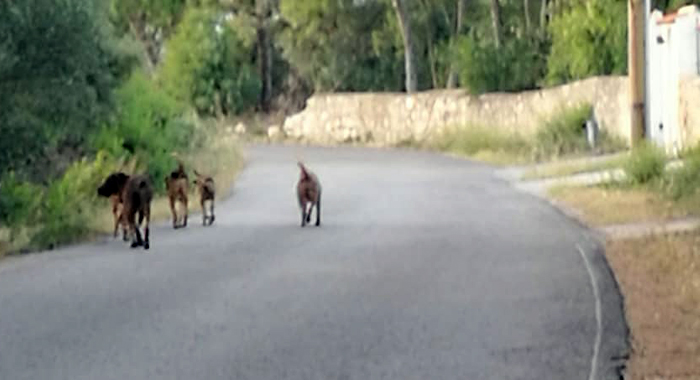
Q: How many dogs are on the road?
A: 5